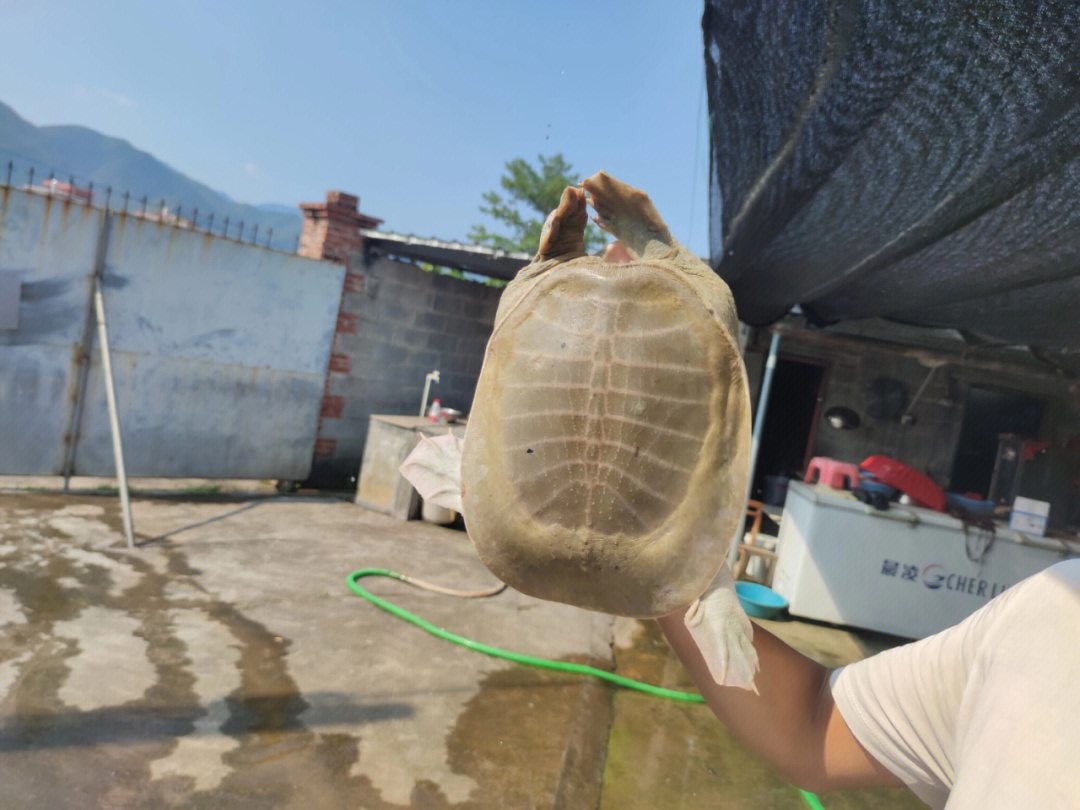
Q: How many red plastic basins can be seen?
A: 1